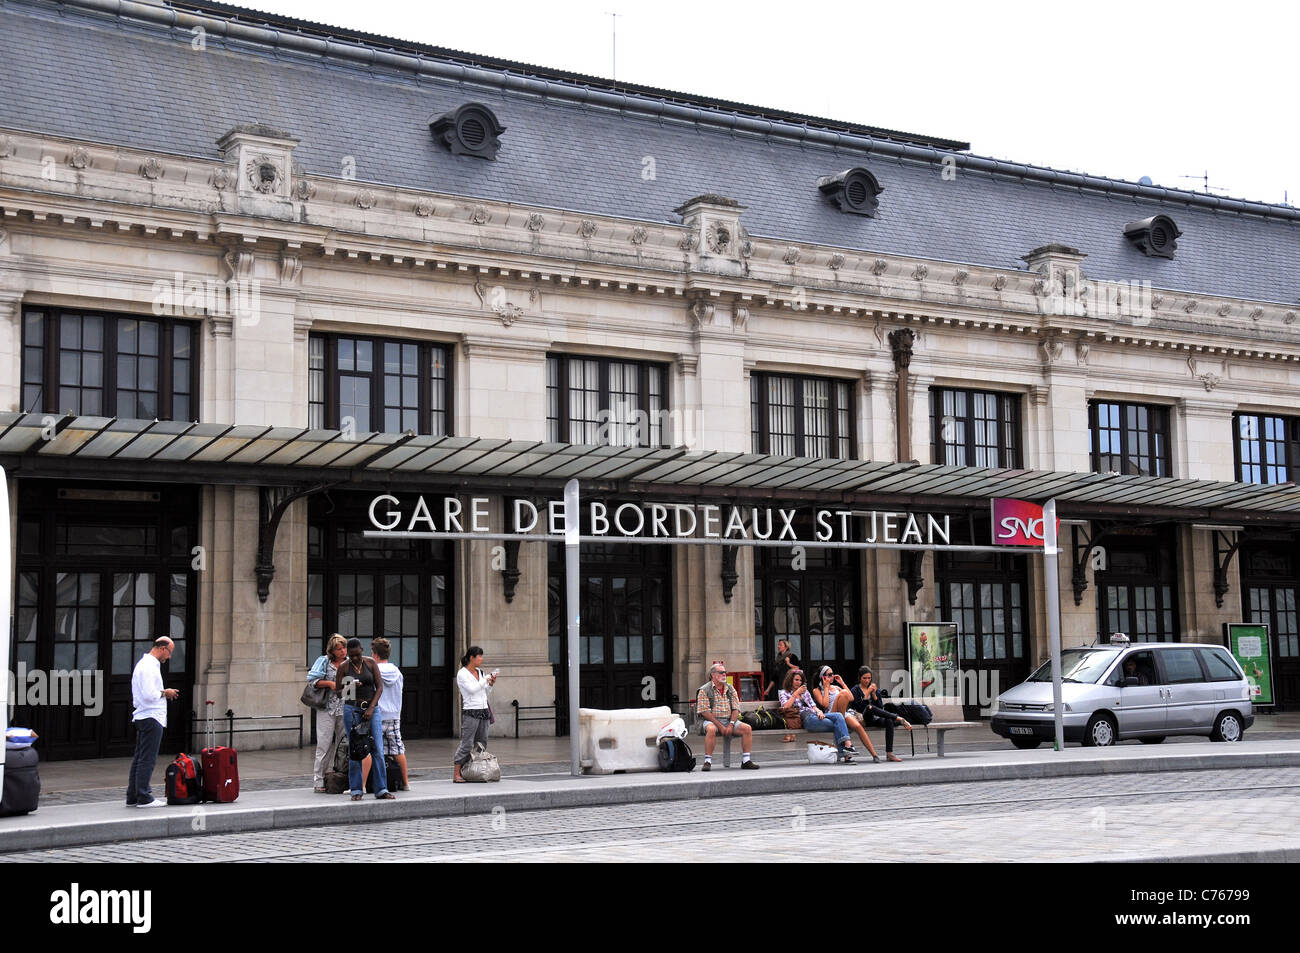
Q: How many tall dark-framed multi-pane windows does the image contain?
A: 7